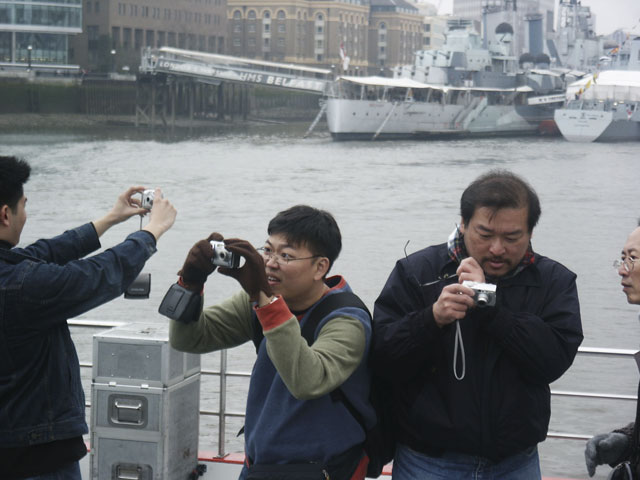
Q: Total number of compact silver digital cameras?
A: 3